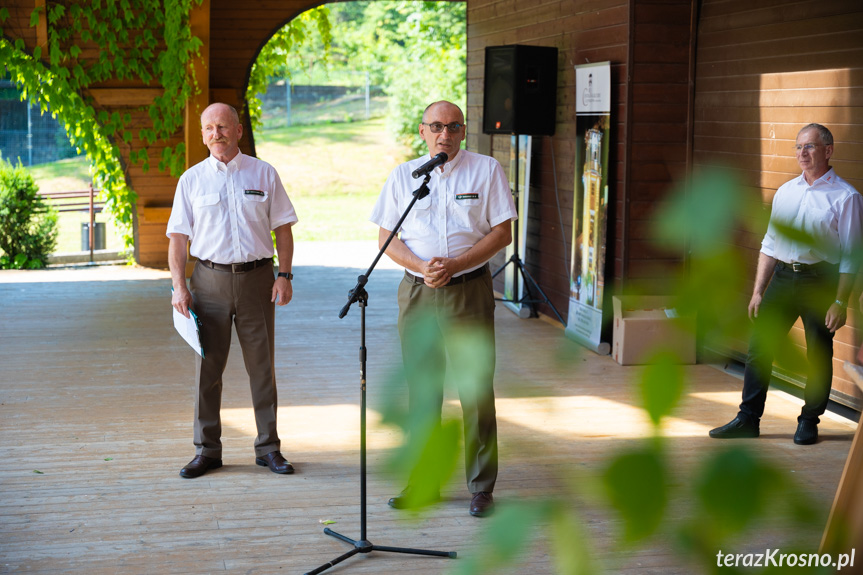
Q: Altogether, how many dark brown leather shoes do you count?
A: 4